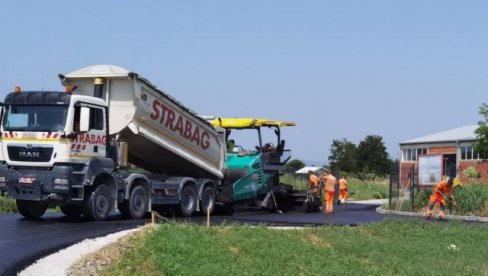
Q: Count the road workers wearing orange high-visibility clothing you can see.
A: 4